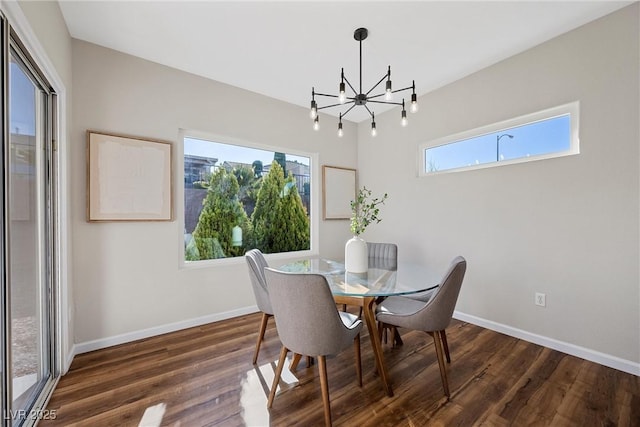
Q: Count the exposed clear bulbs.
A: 8